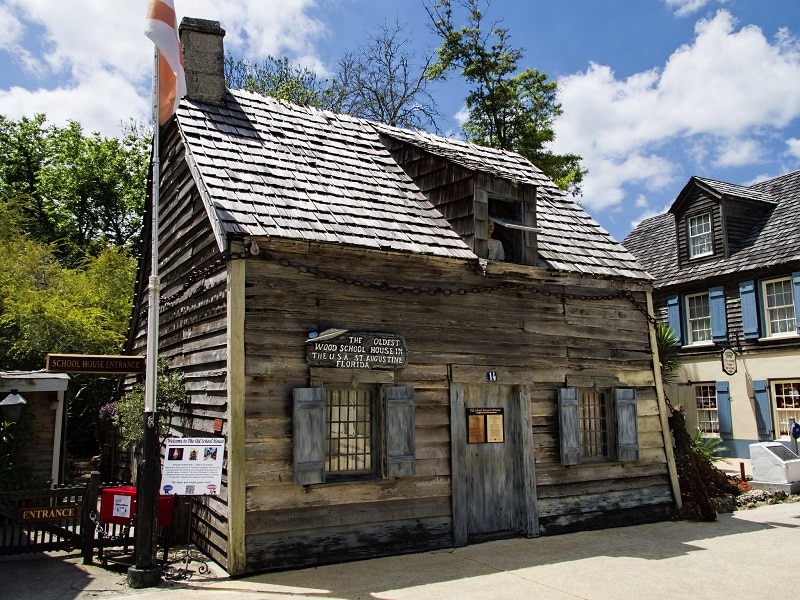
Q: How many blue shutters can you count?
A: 6